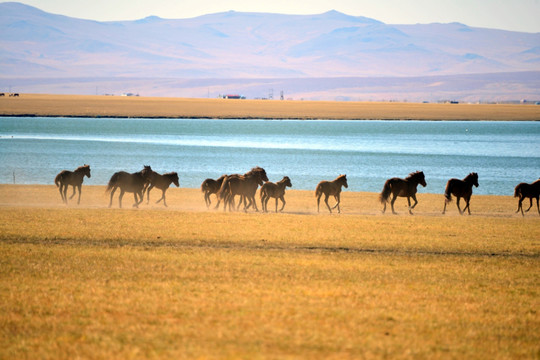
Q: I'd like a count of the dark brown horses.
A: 11